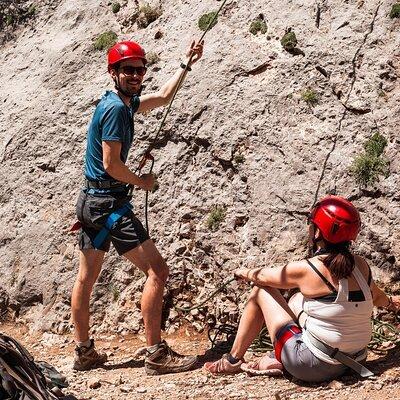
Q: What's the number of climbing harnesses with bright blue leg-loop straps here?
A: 1